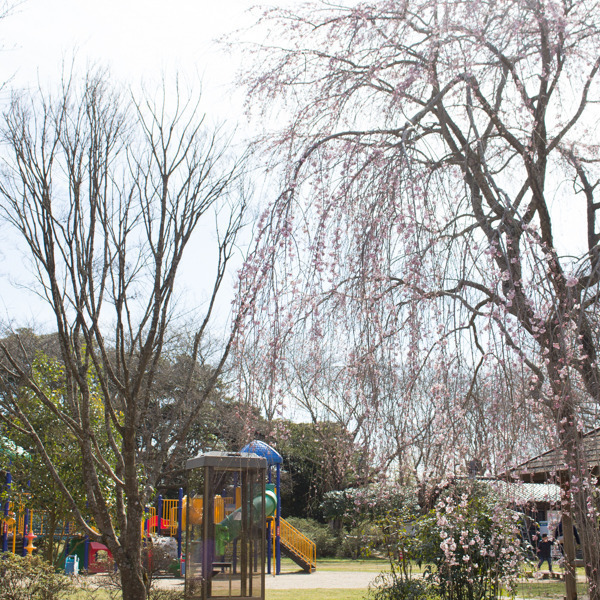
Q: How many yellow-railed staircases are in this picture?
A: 1